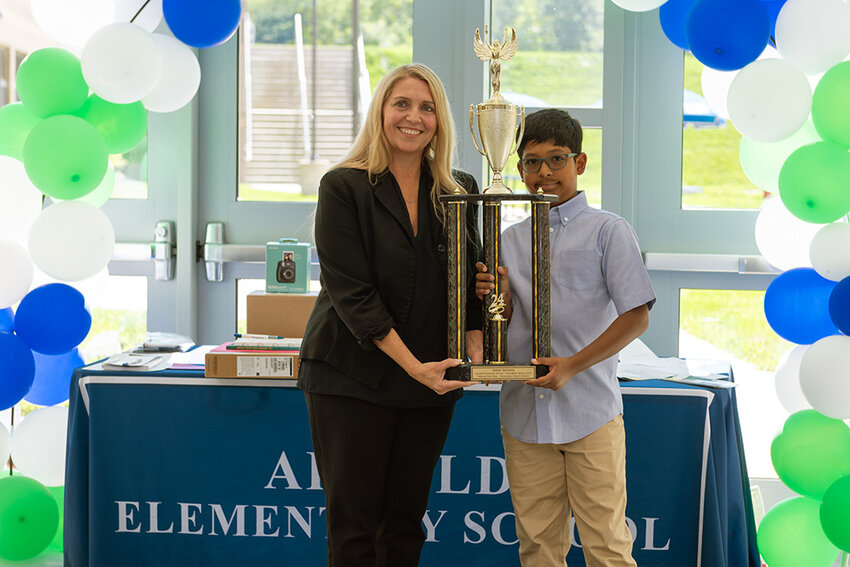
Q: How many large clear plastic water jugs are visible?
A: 0